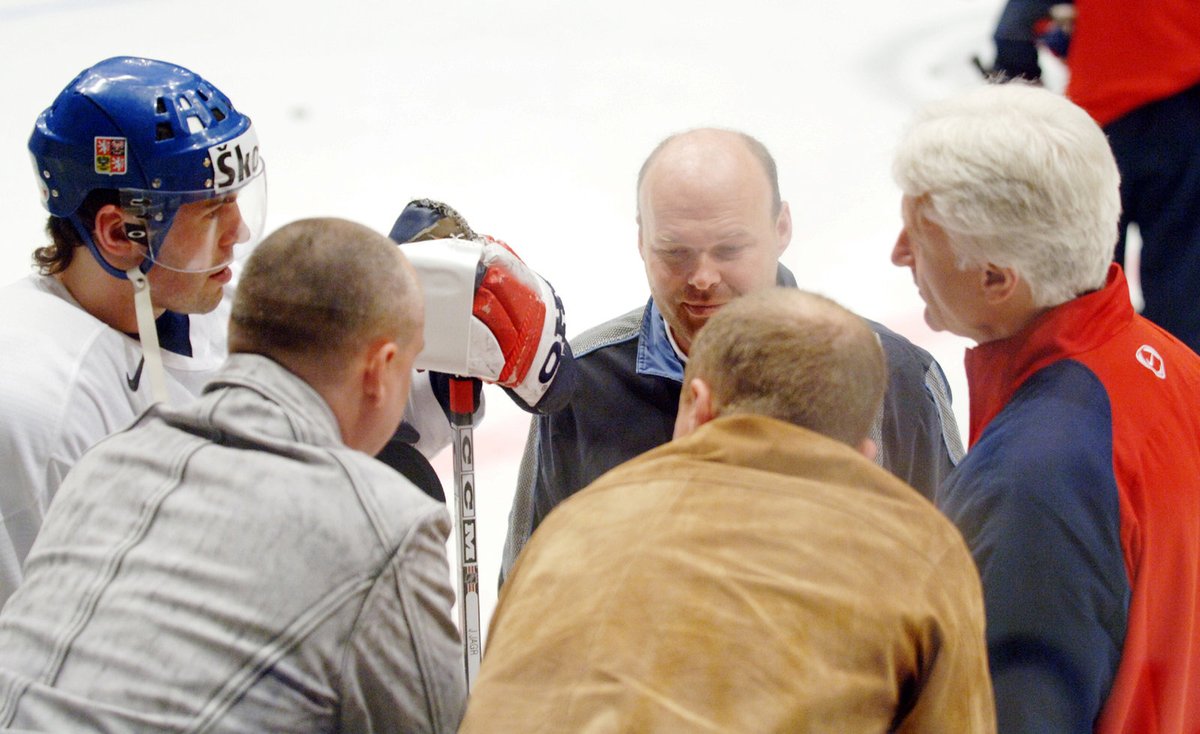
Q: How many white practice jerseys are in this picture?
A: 1